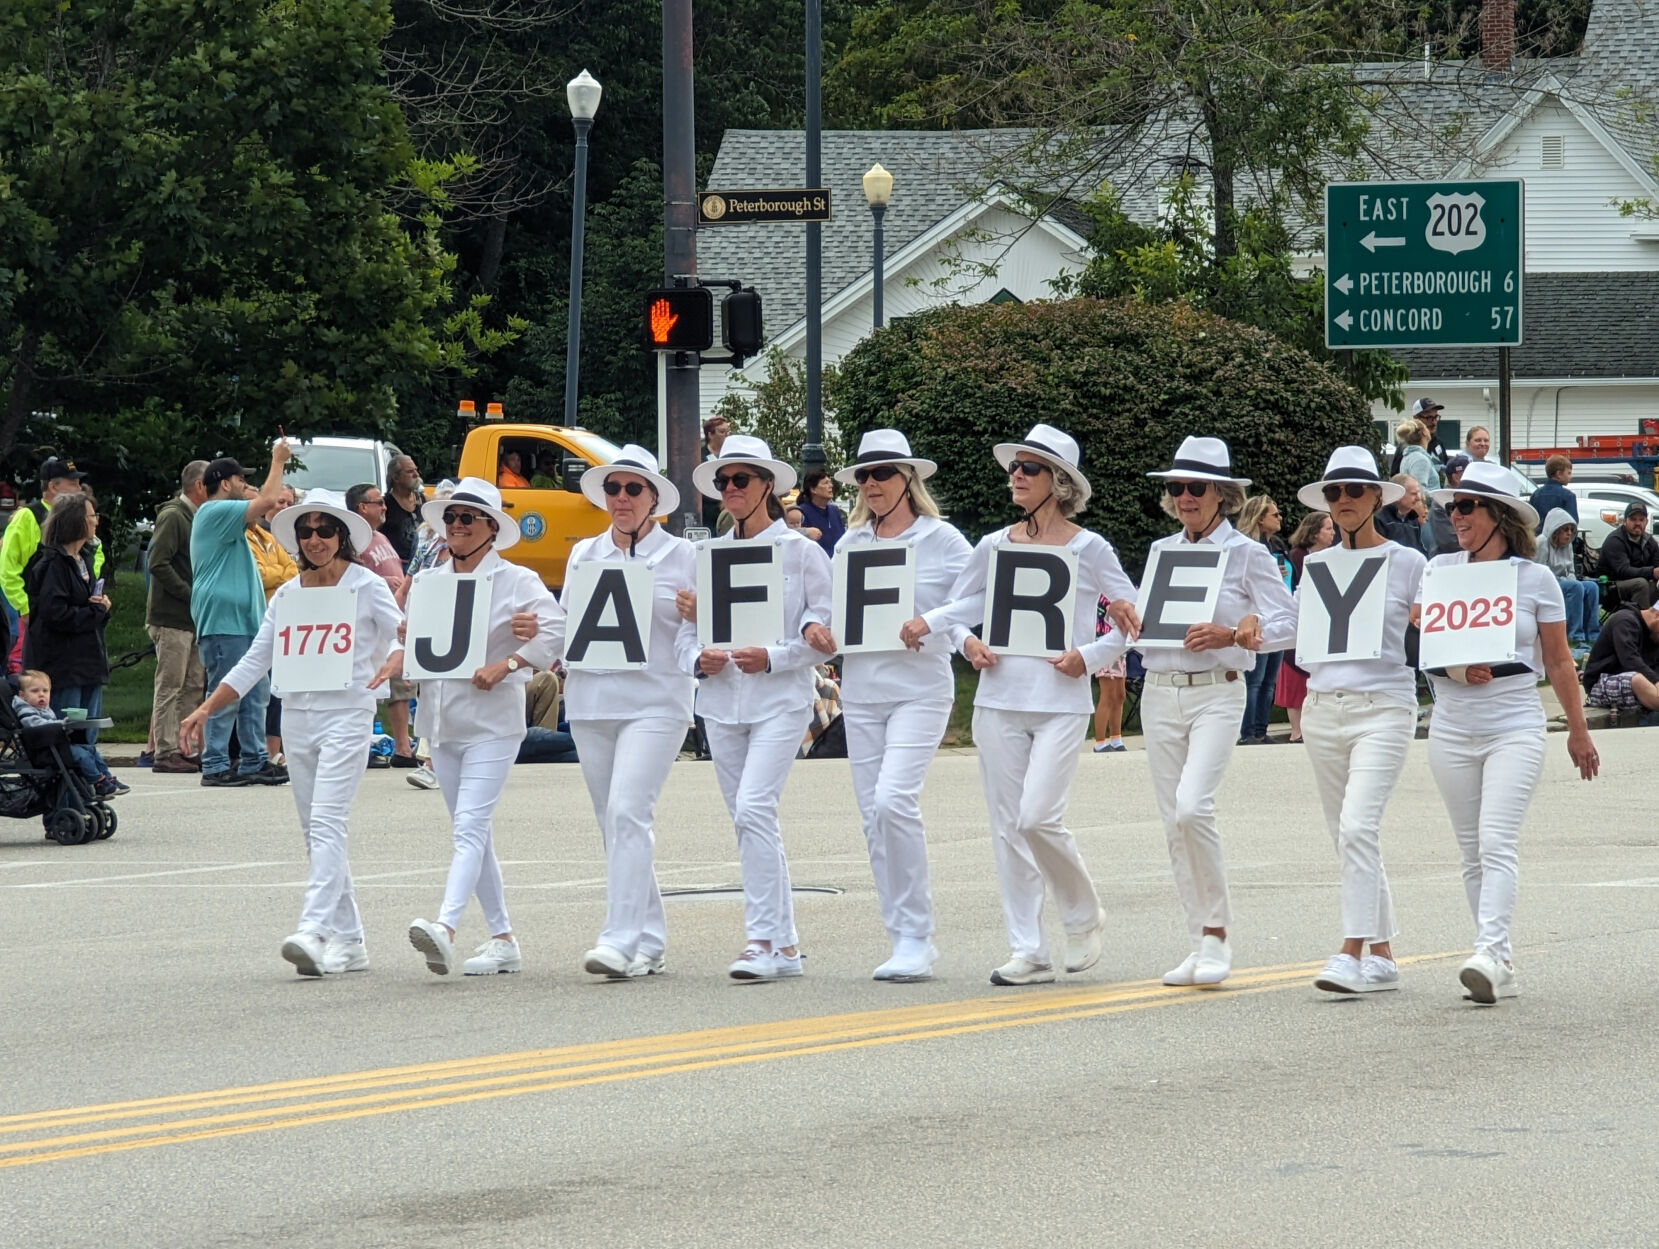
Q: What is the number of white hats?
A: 9